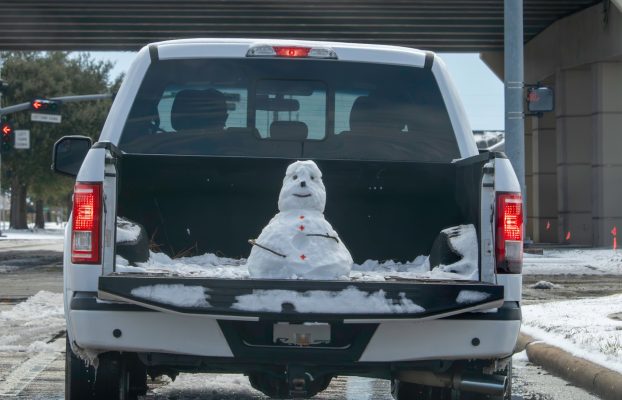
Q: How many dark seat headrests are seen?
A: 3